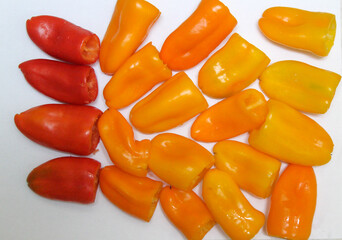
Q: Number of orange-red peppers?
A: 4